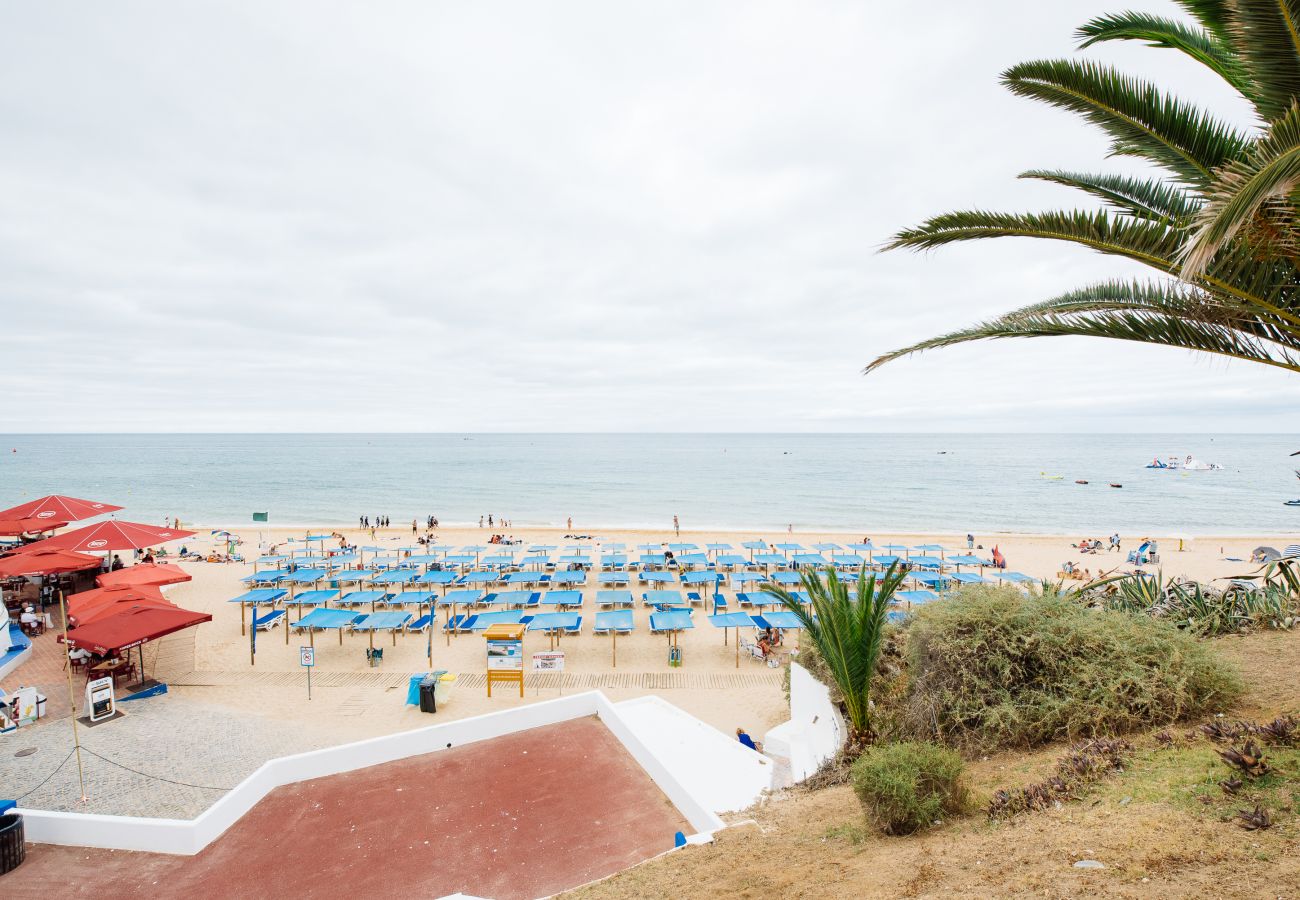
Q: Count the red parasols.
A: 8